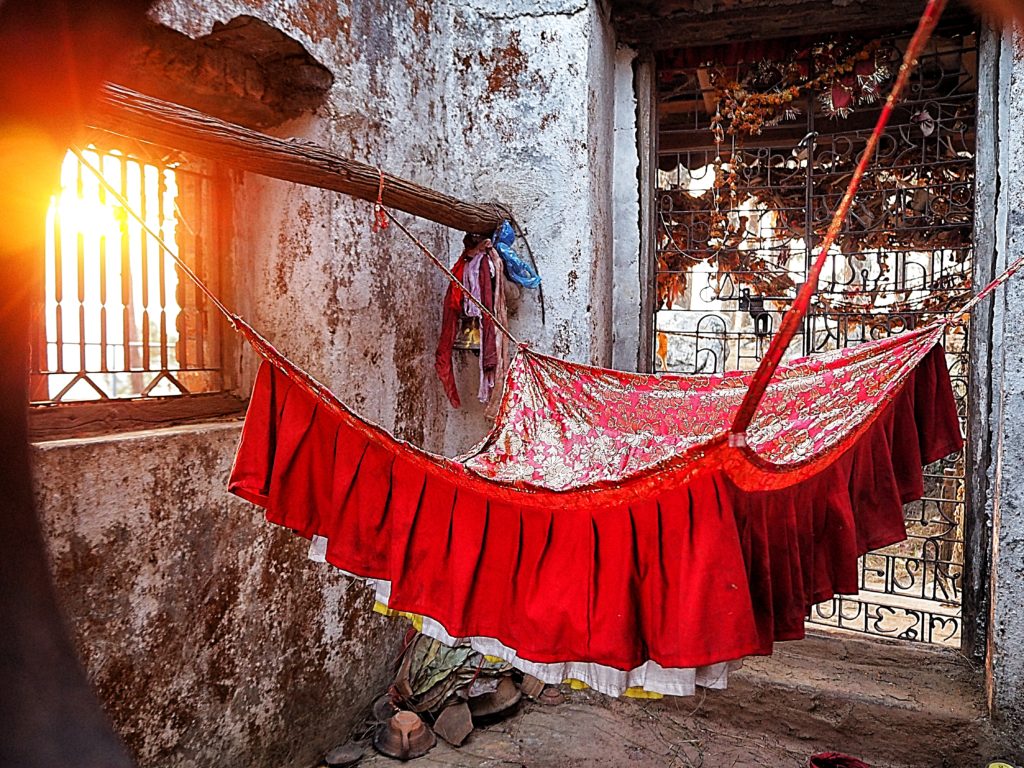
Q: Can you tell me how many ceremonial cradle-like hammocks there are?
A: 1